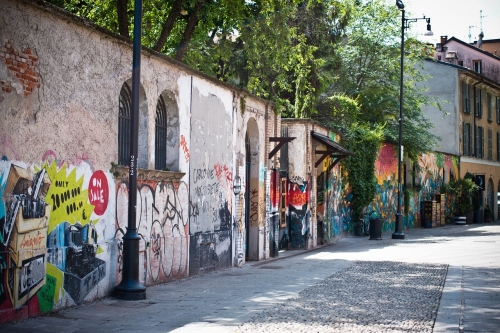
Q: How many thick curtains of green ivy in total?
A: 1